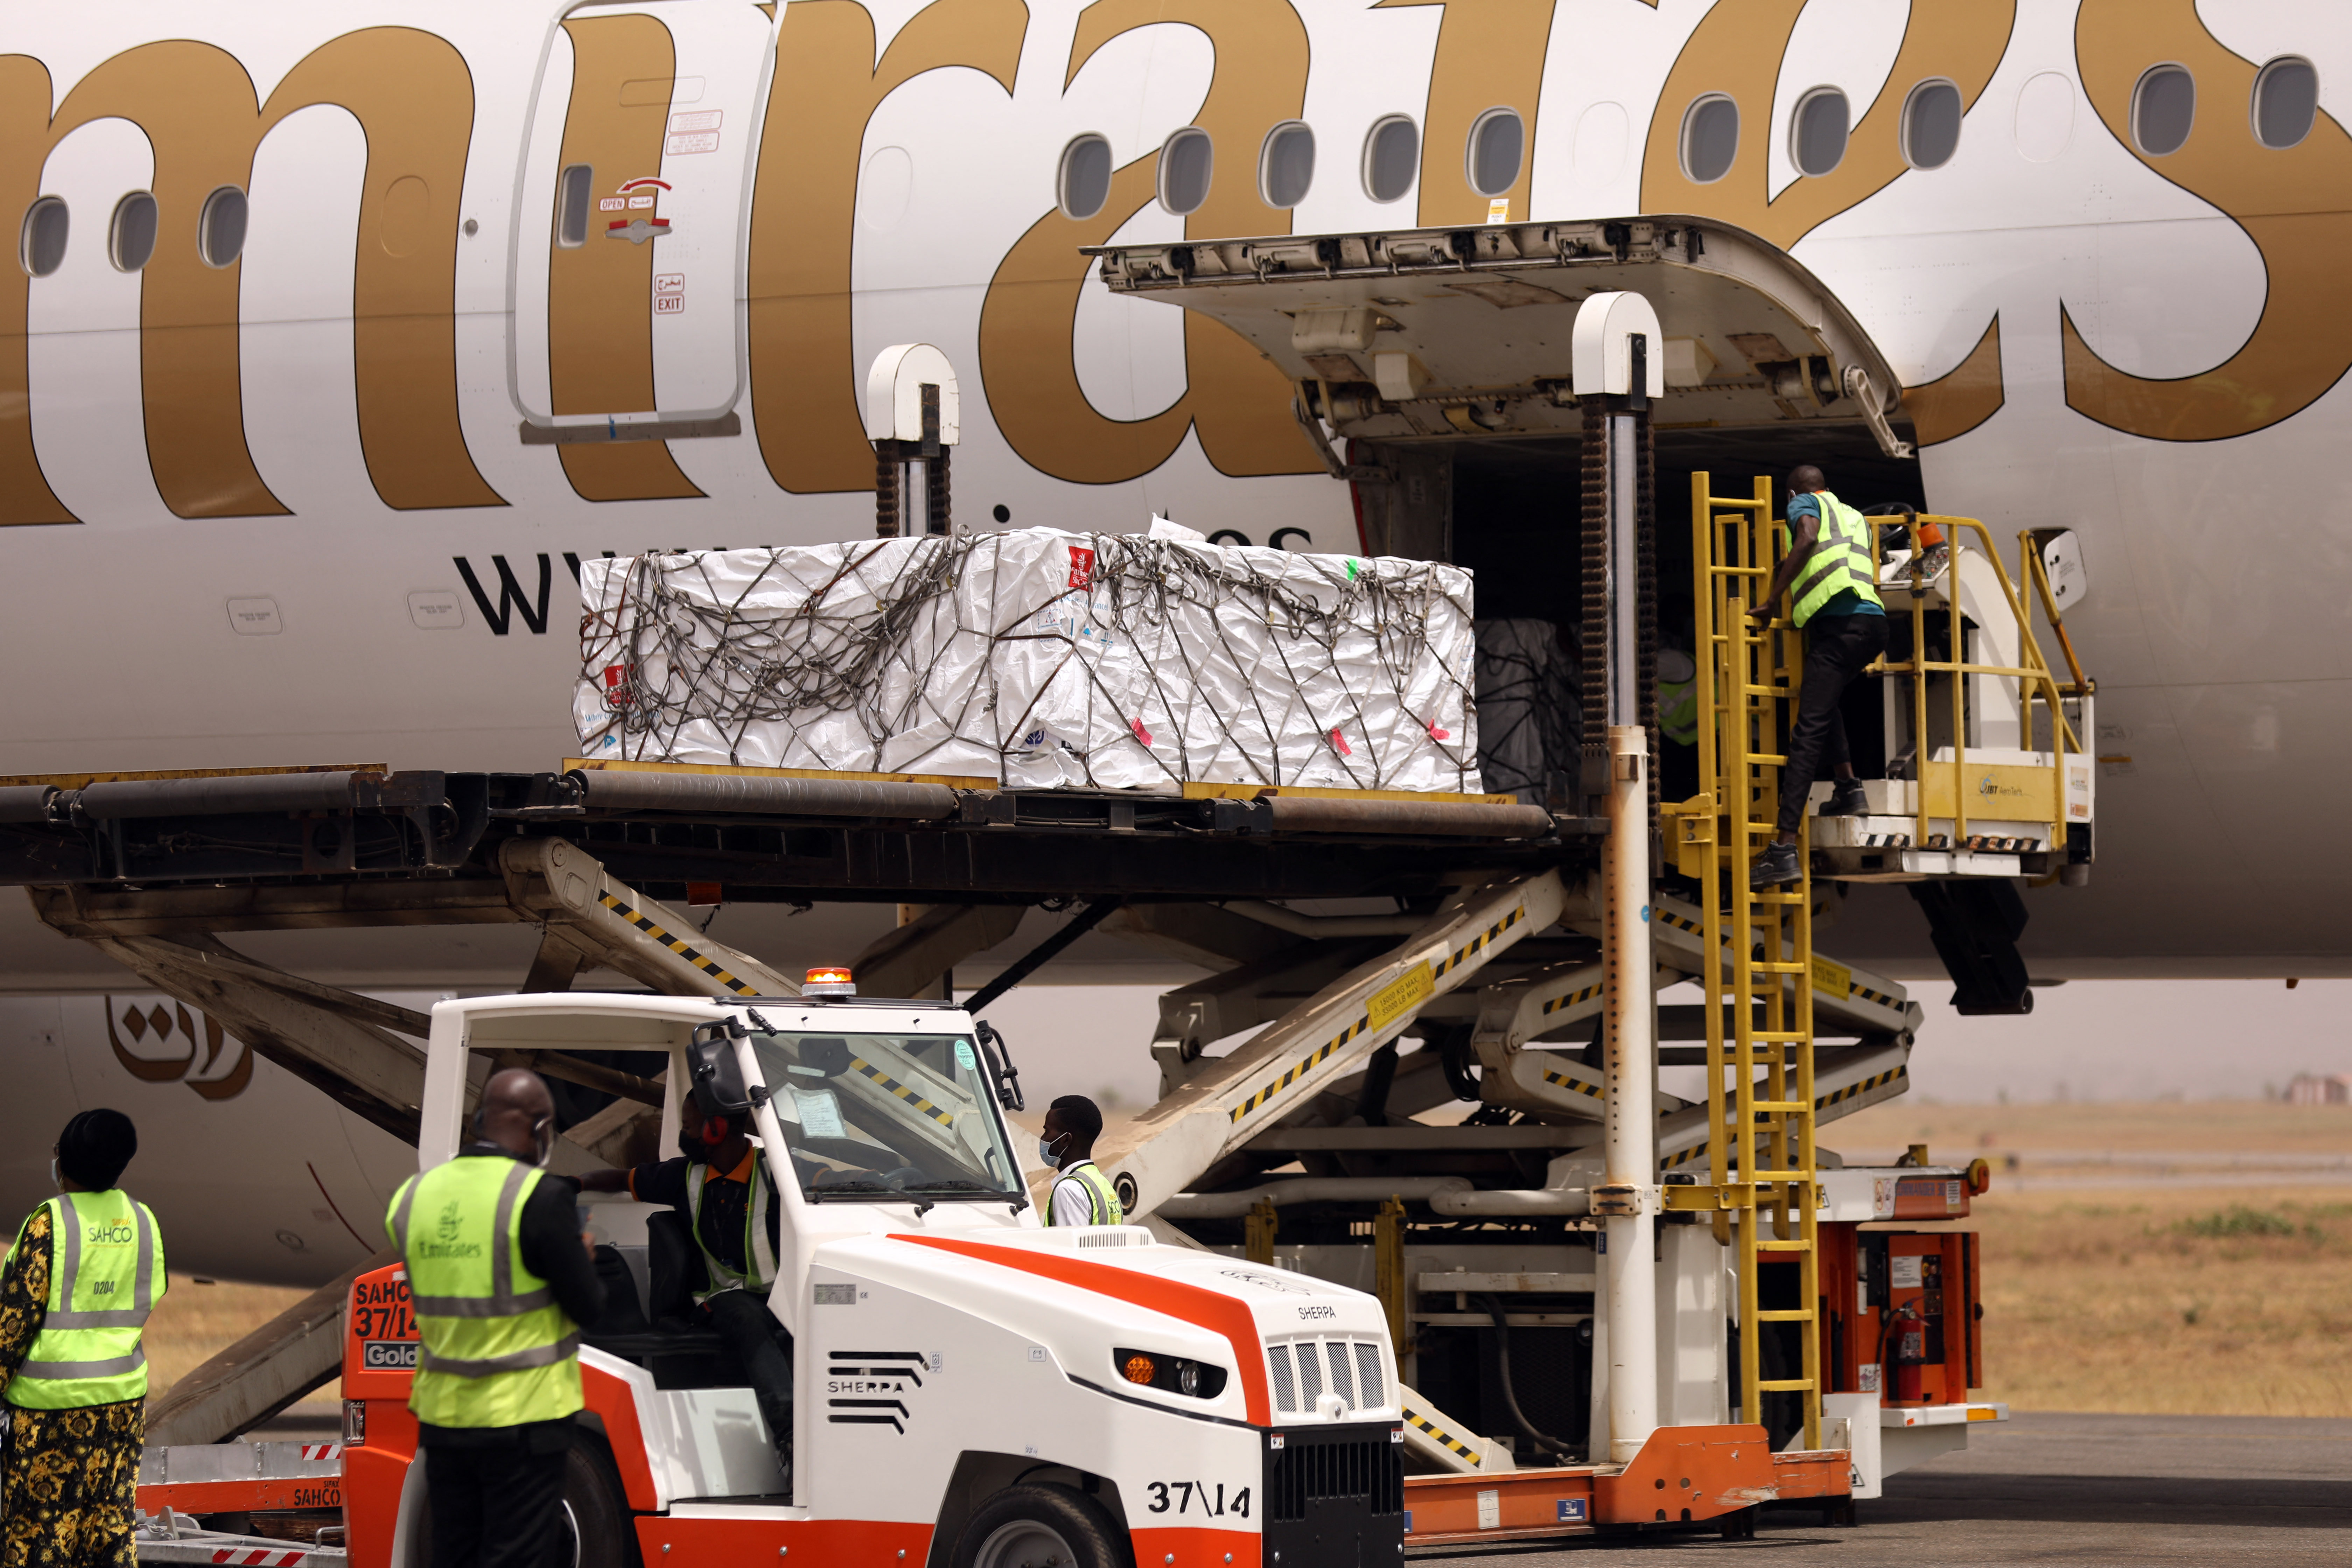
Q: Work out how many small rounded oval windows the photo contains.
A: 13